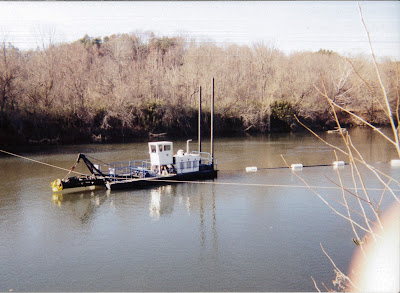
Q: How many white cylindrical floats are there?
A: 4